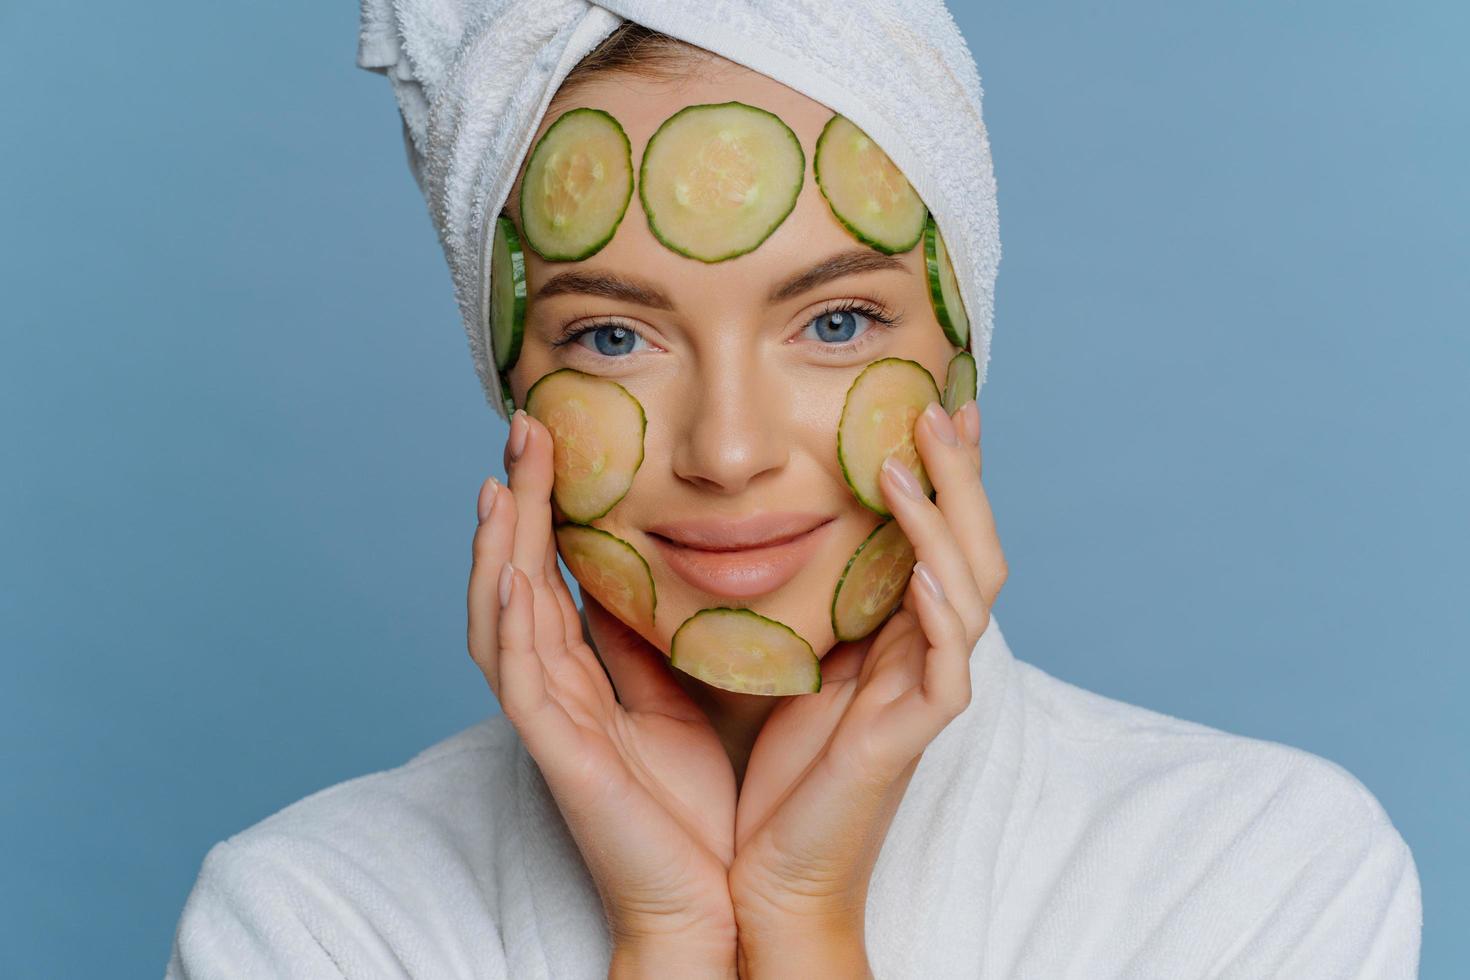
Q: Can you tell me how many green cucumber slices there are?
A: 12